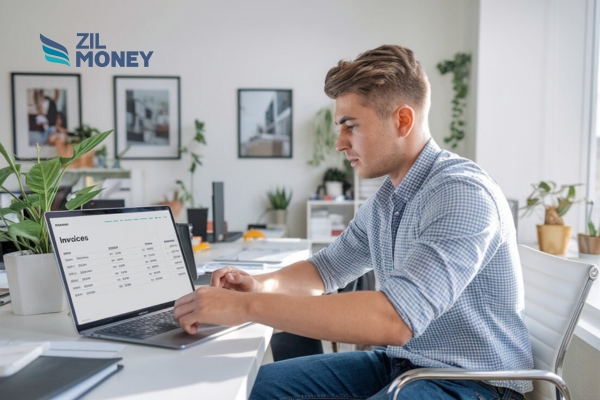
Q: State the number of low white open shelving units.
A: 2